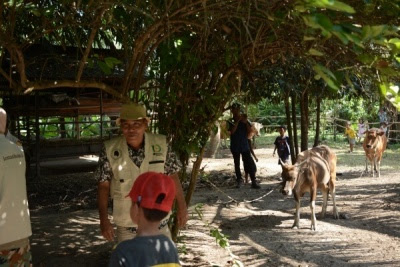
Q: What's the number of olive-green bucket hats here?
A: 1